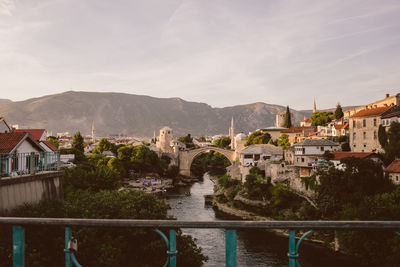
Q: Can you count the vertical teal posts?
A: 5